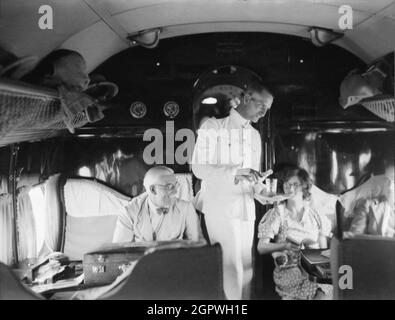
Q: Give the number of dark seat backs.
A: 3